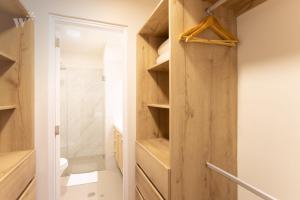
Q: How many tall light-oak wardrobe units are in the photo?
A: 2